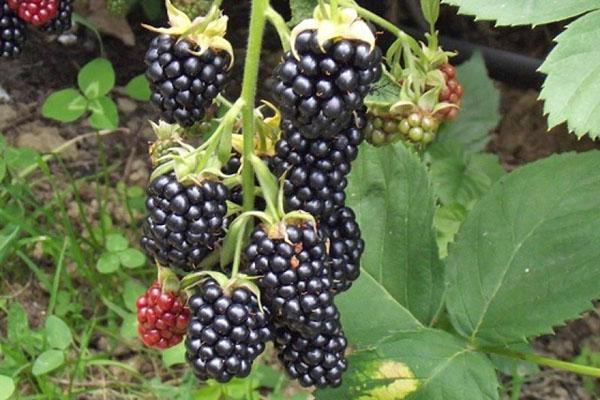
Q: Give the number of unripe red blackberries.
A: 3